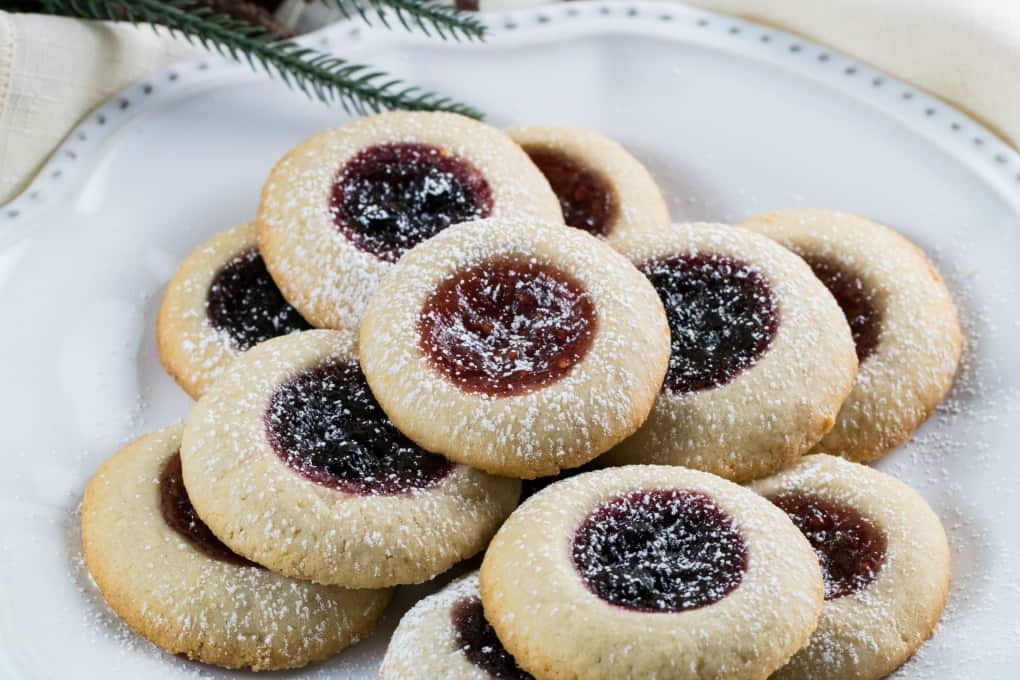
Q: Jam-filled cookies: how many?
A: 11